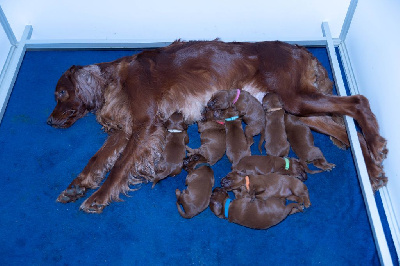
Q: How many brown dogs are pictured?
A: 11